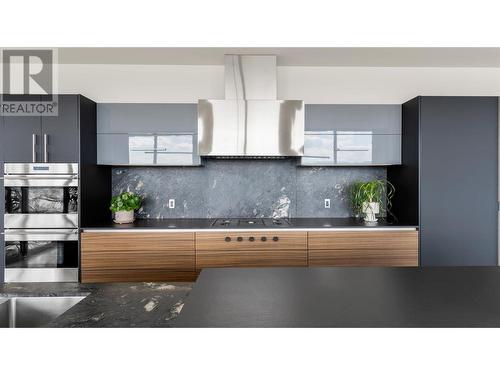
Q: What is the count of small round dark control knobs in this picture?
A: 5